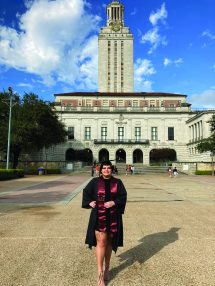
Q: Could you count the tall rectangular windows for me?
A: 7